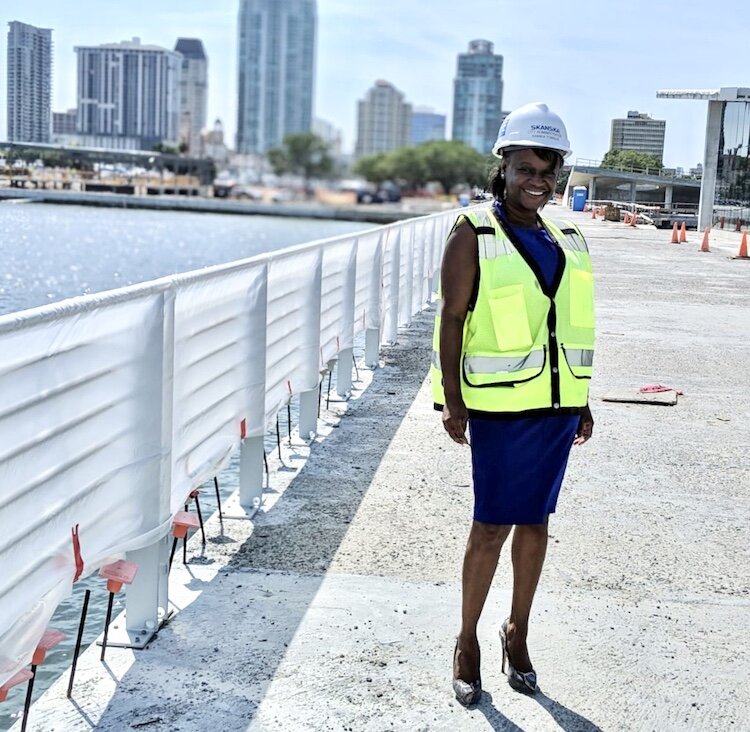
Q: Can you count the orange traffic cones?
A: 9